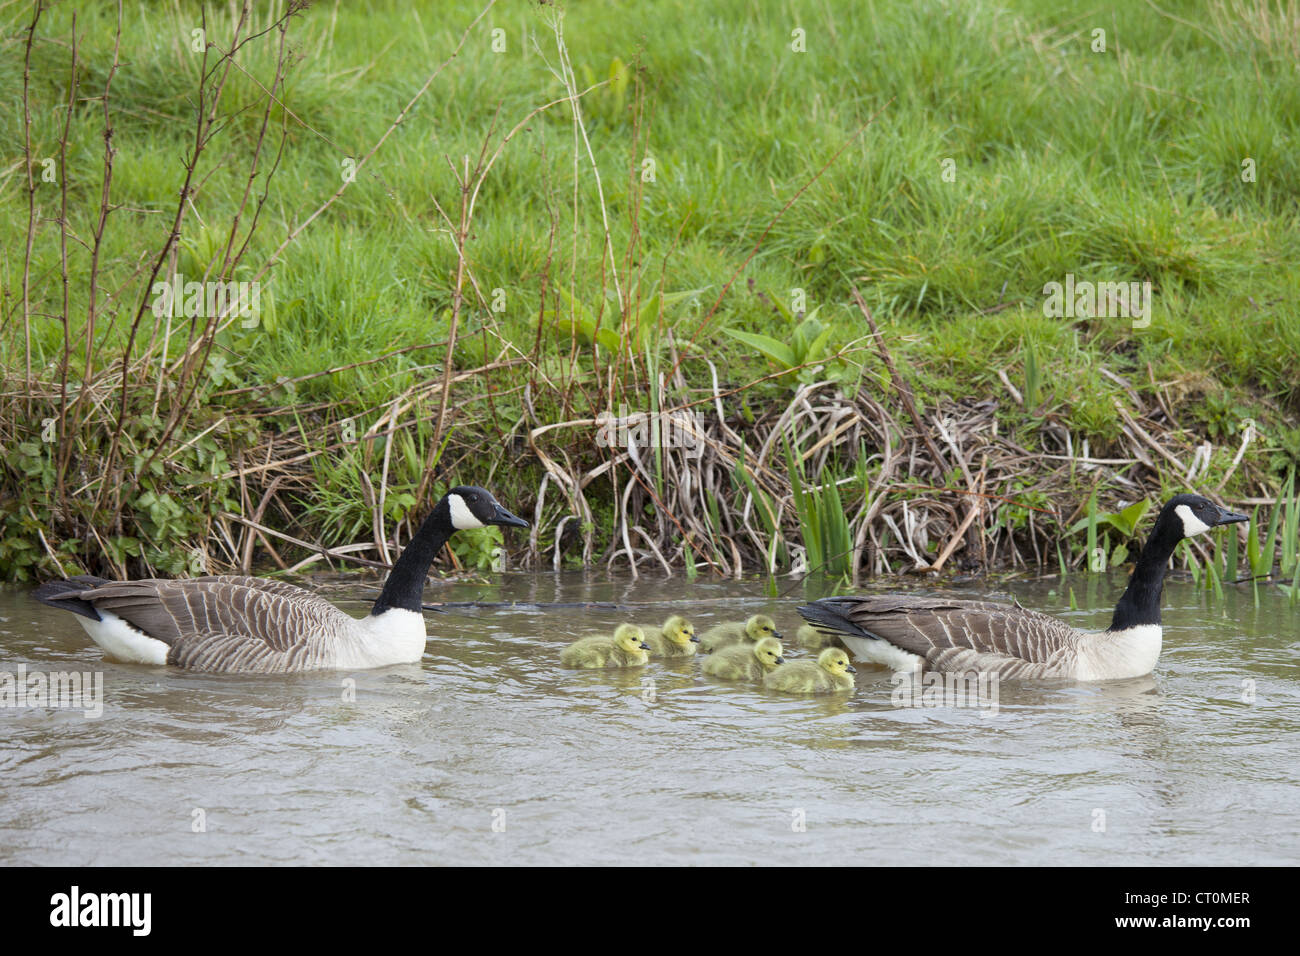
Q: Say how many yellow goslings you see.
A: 6